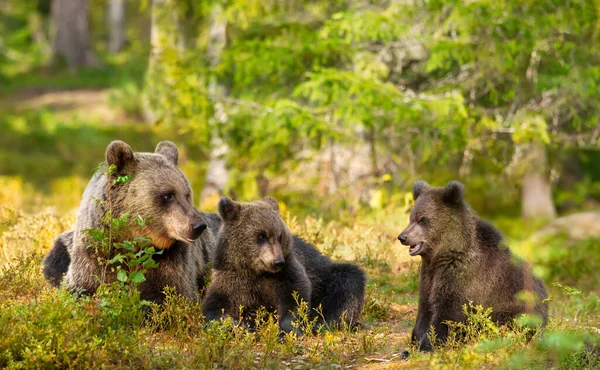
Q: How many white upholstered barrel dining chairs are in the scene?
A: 0